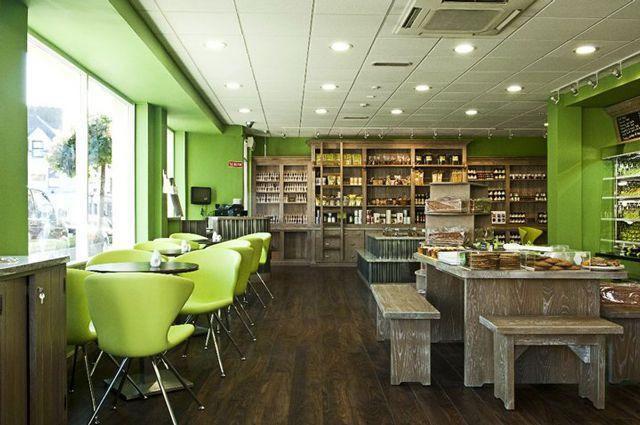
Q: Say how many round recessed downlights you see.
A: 12